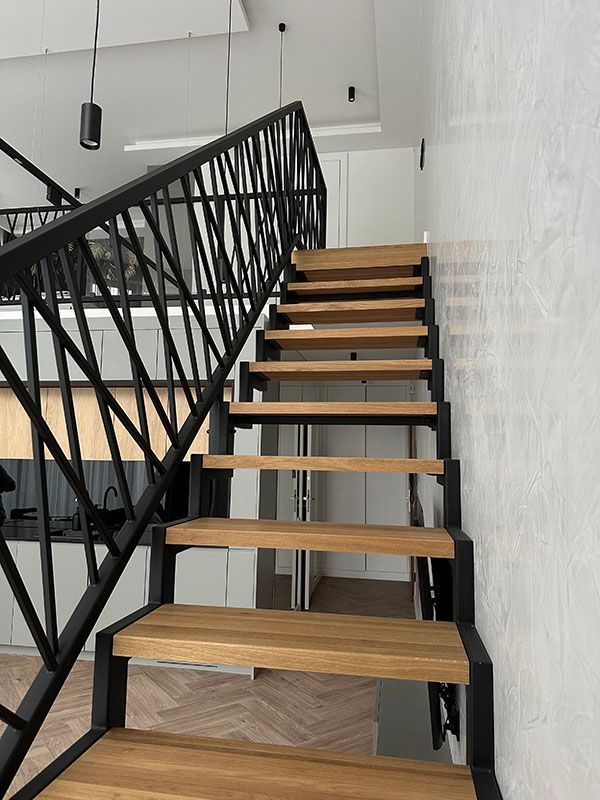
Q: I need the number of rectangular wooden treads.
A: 10